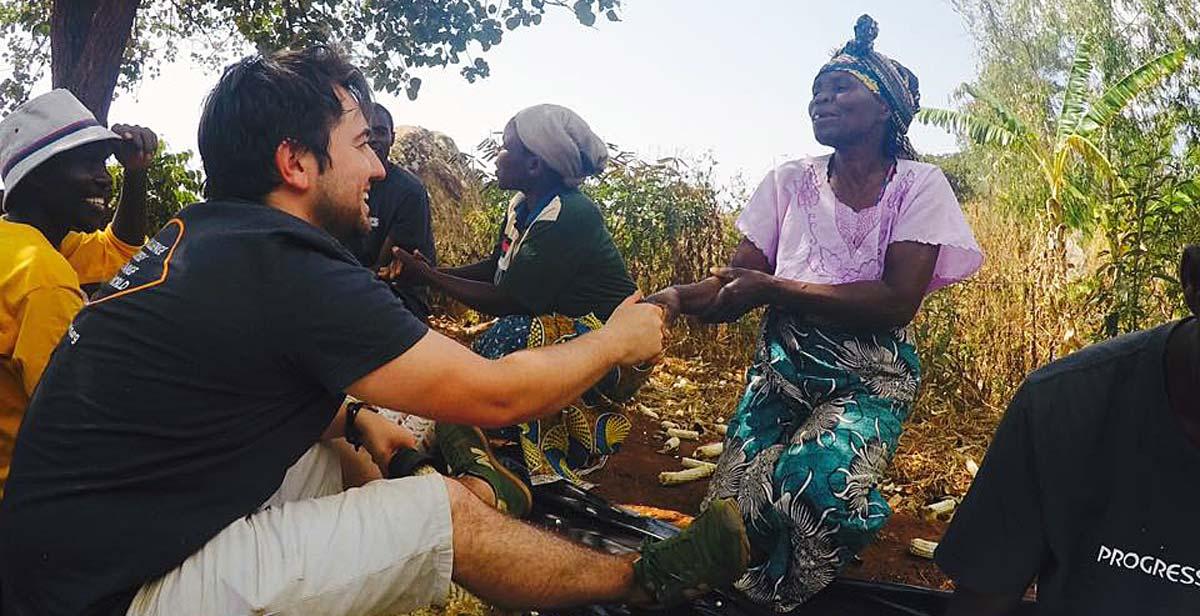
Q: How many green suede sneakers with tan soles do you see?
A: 2